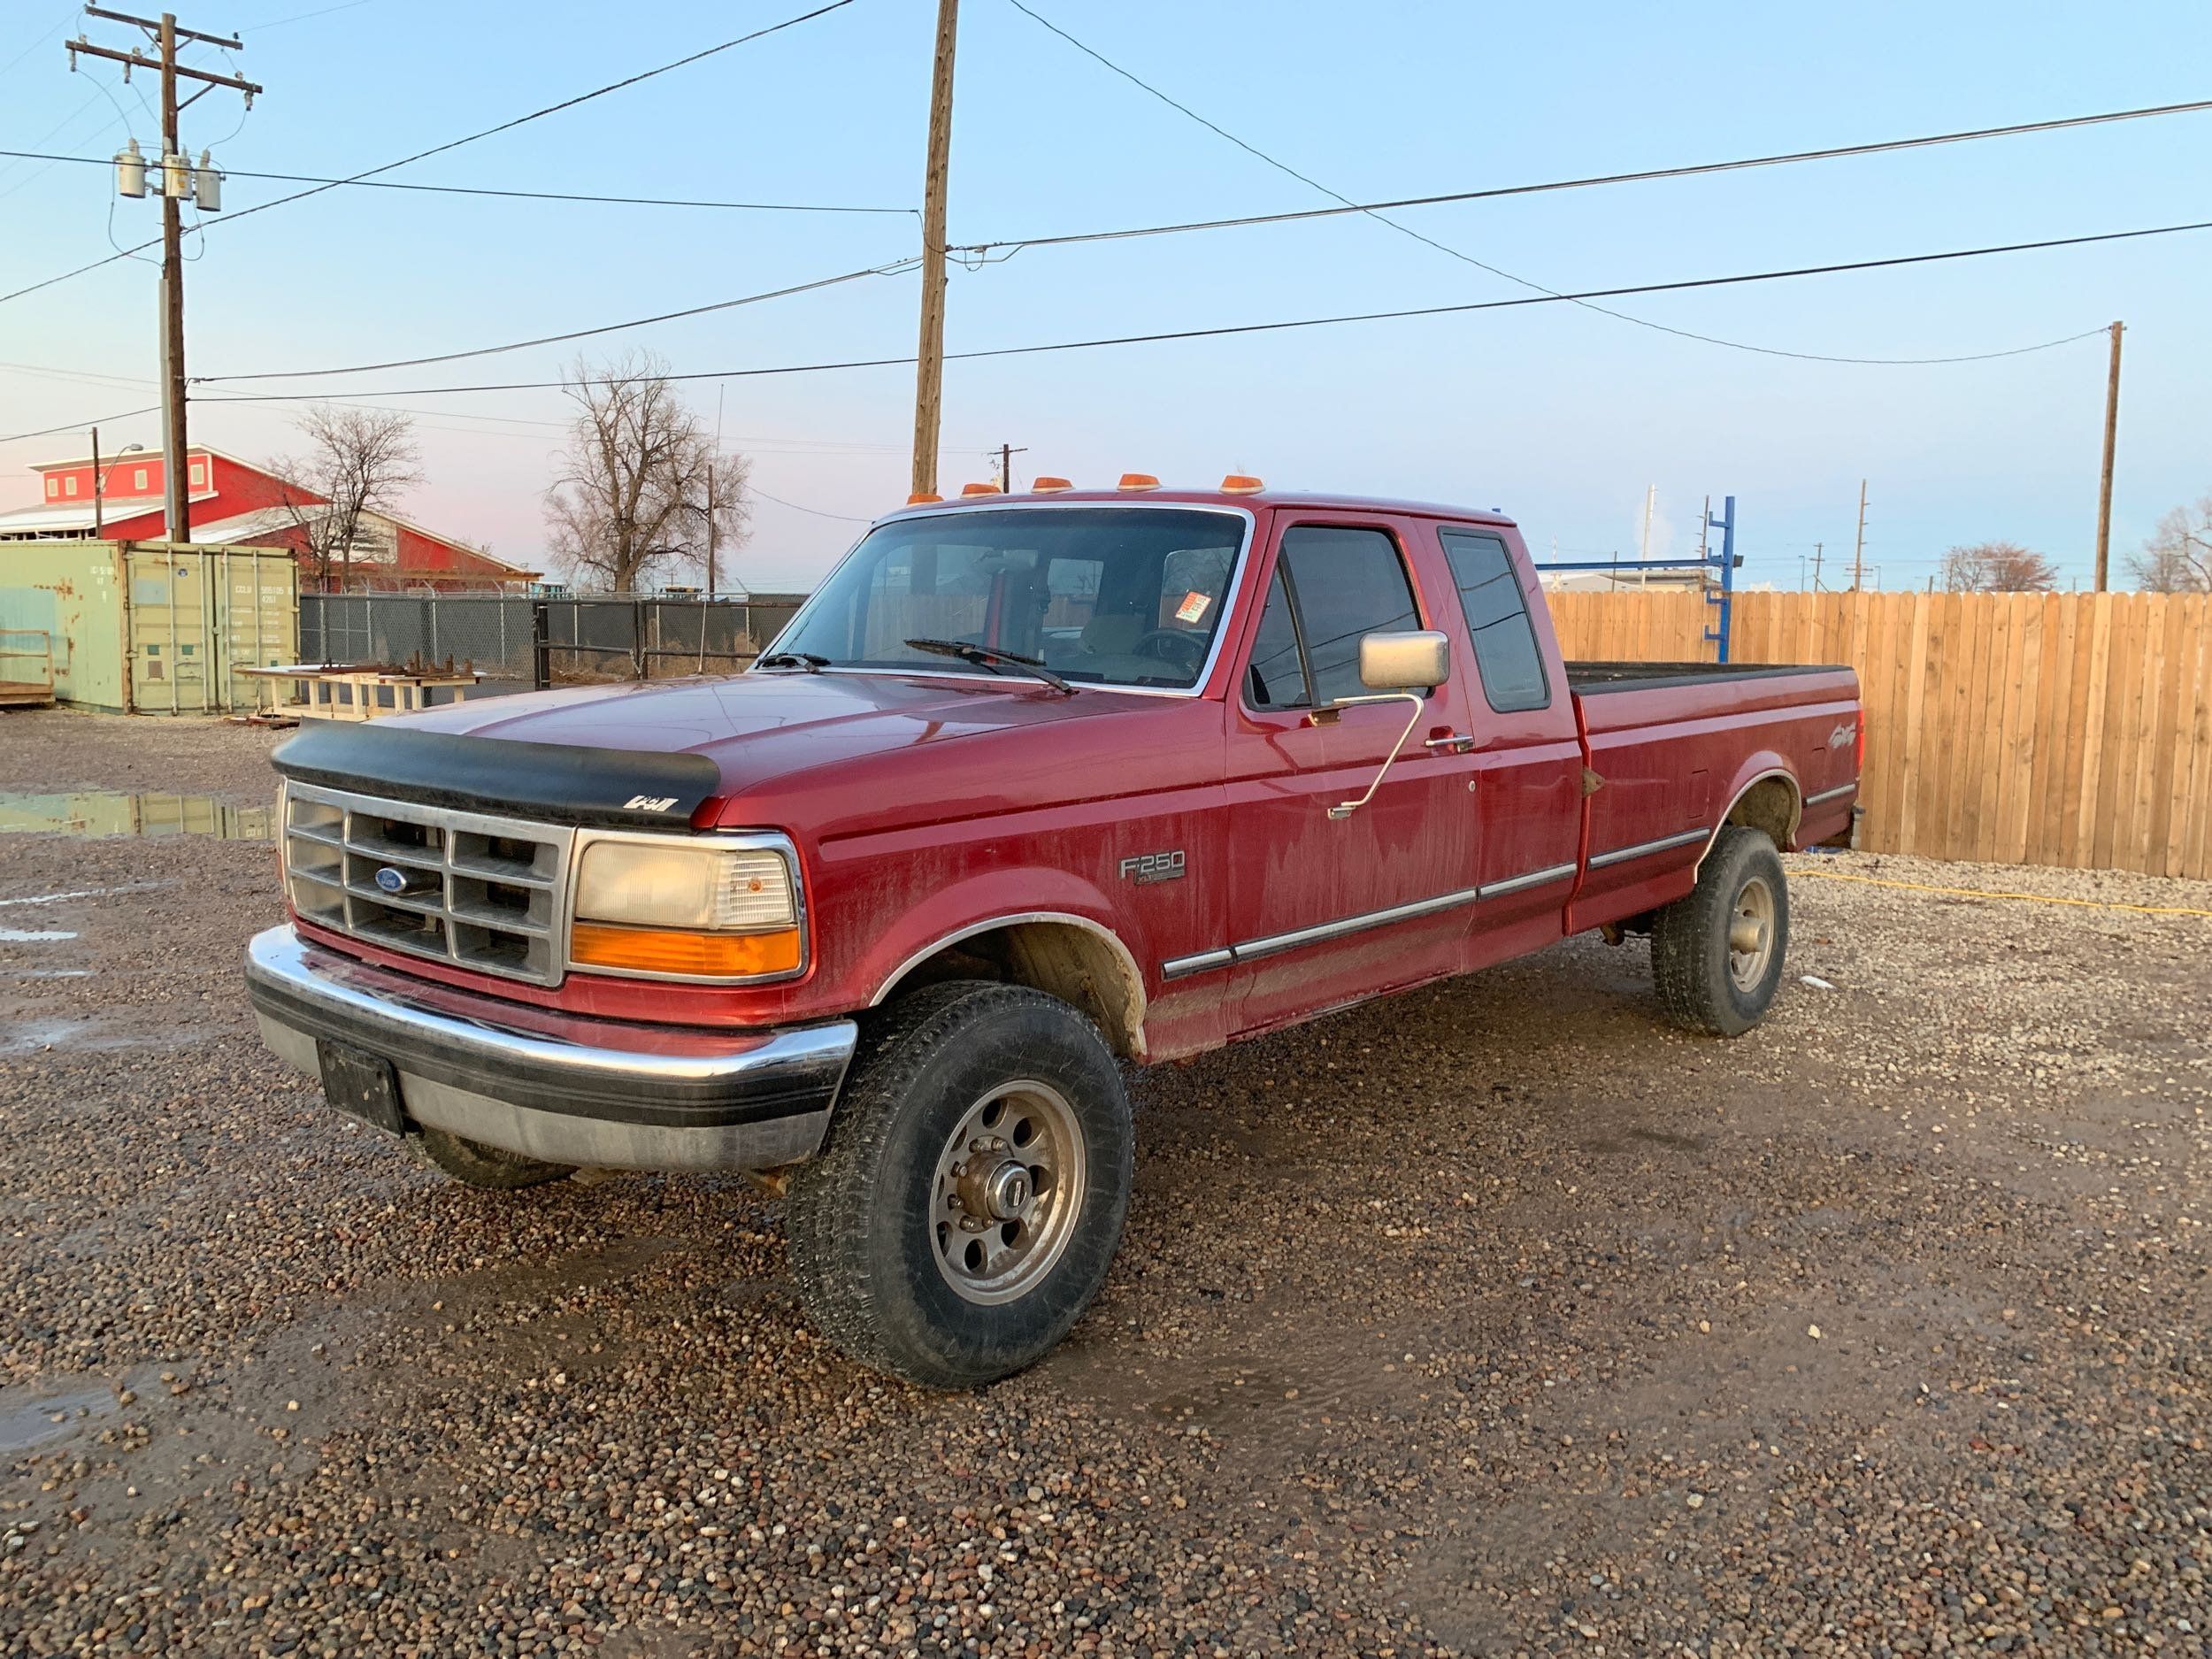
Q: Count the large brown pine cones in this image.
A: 0